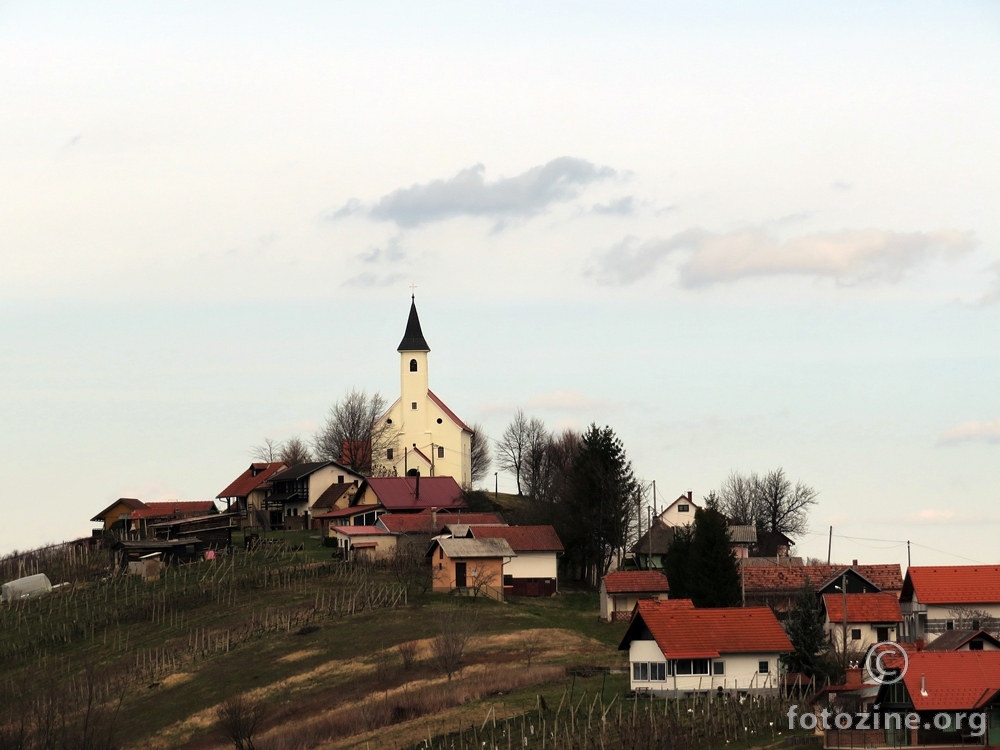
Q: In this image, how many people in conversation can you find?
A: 0